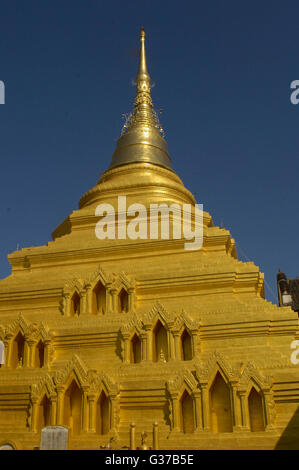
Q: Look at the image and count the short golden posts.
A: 2